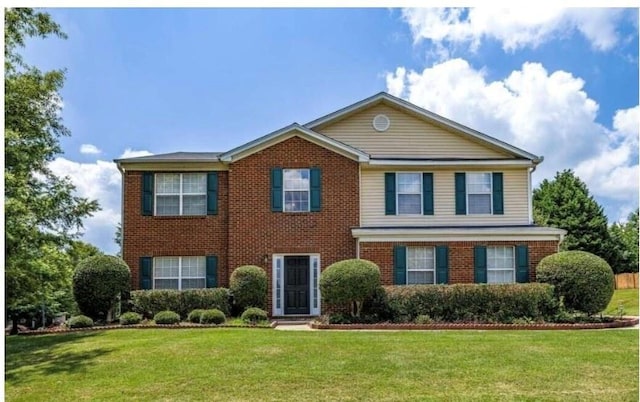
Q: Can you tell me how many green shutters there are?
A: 14